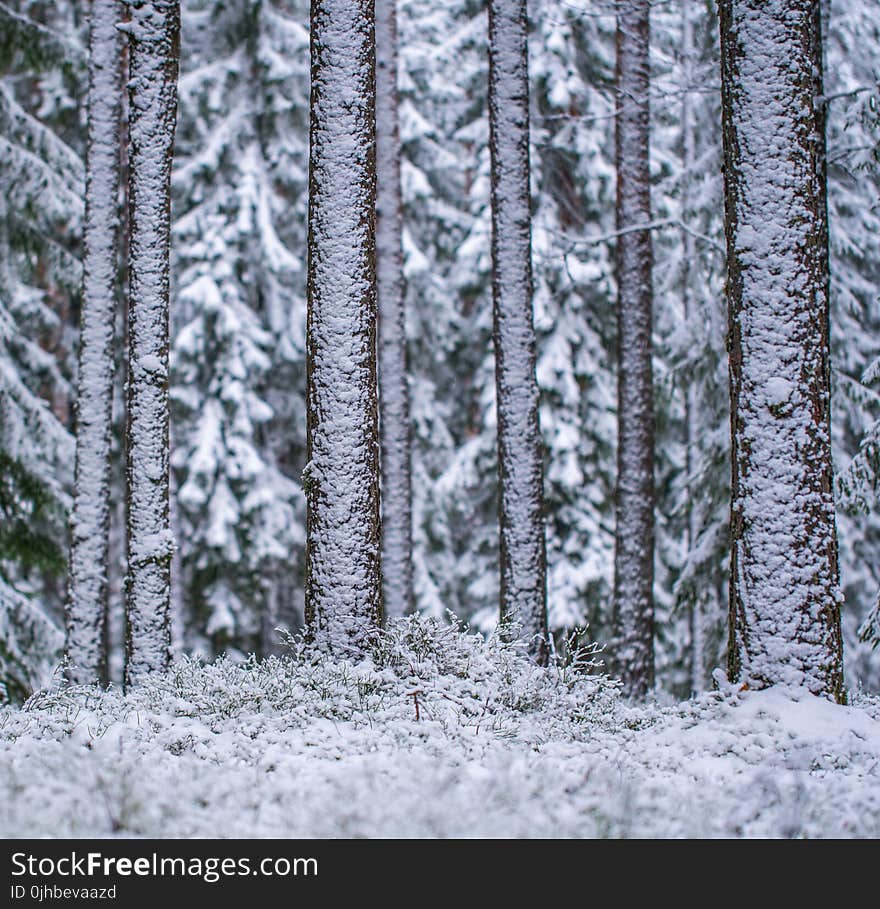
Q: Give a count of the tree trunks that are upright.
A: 7